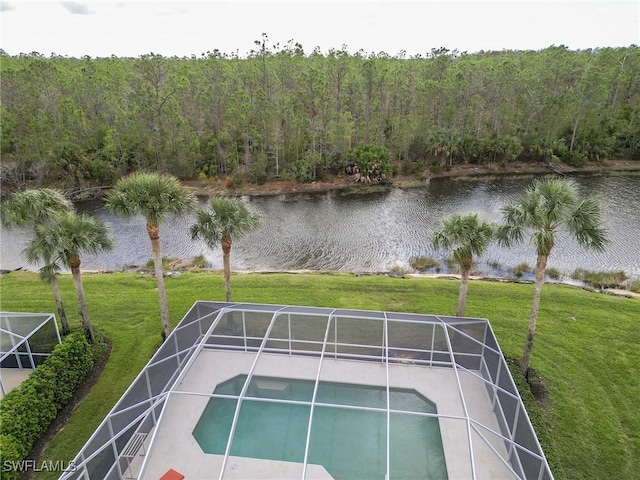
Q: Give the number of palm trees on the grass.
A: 6